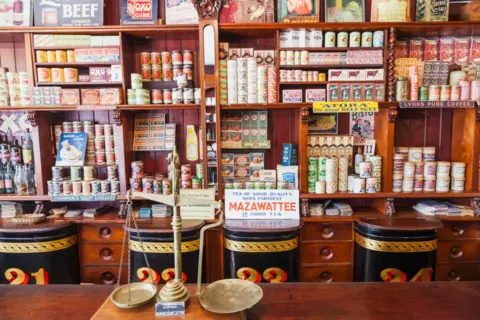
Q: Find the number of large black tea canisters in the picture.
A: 4